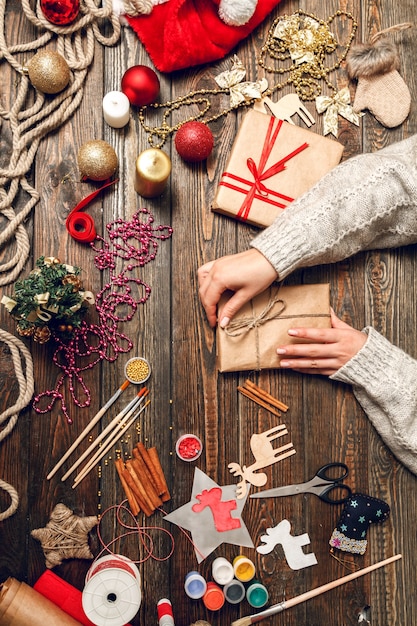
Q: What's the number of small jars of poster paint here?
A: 6